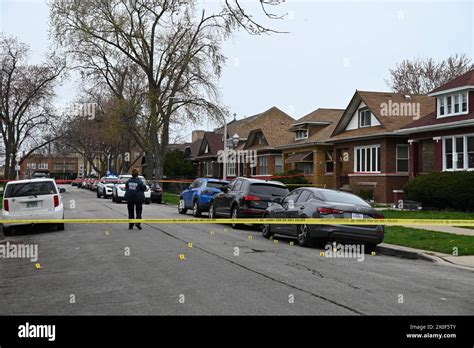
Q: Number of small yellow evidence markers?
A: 13